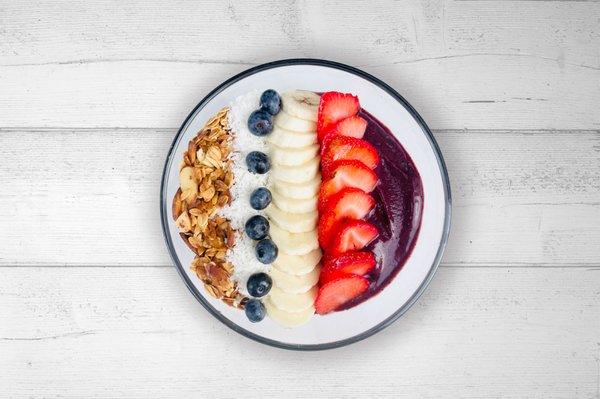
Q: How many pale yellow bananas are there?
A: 13